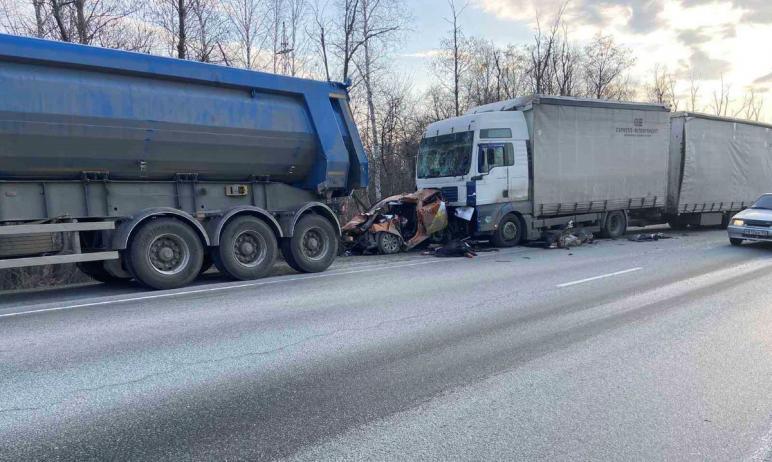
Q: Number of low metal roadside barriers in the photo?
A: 0